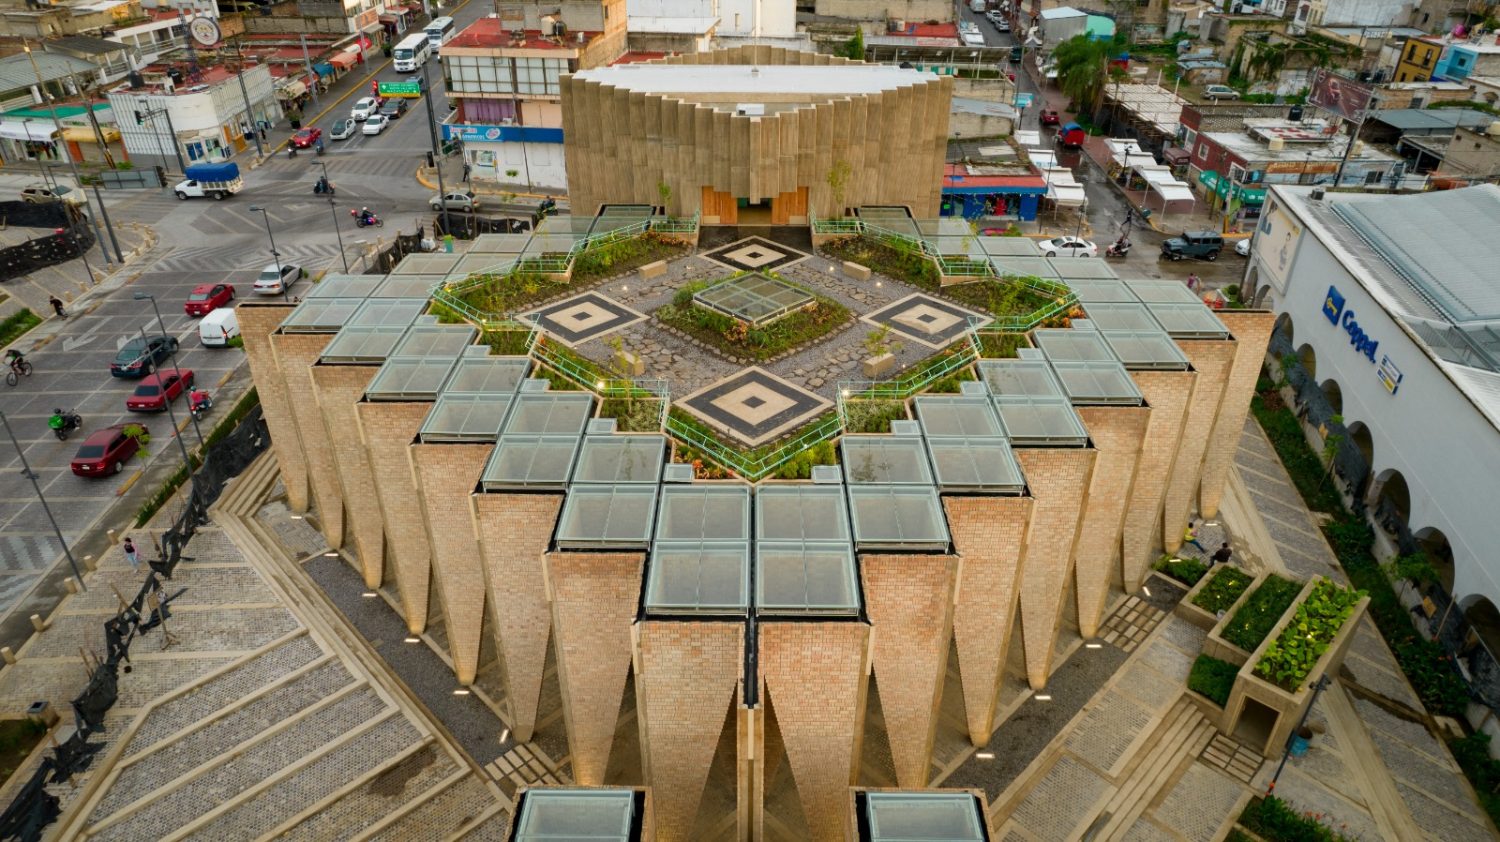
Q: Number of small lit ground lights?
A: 12